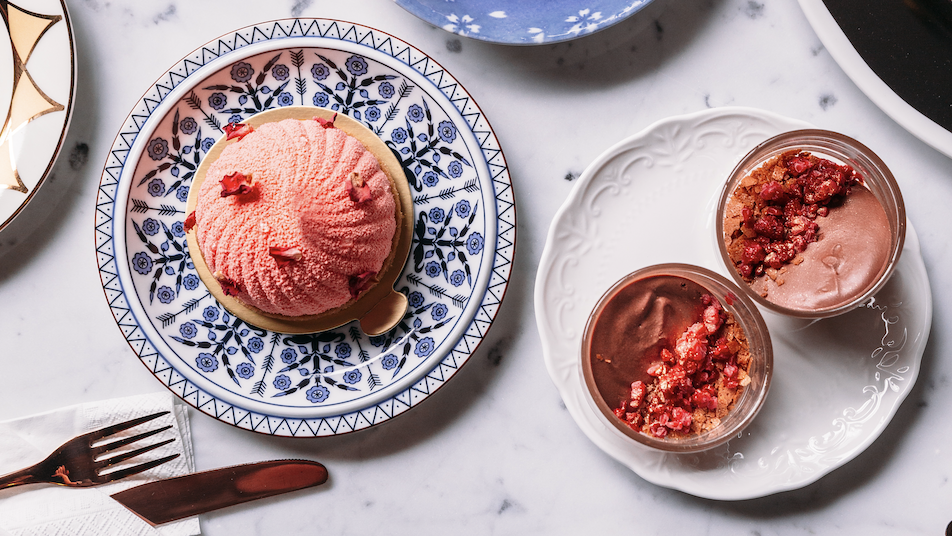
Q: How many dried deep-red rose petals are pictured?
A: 8